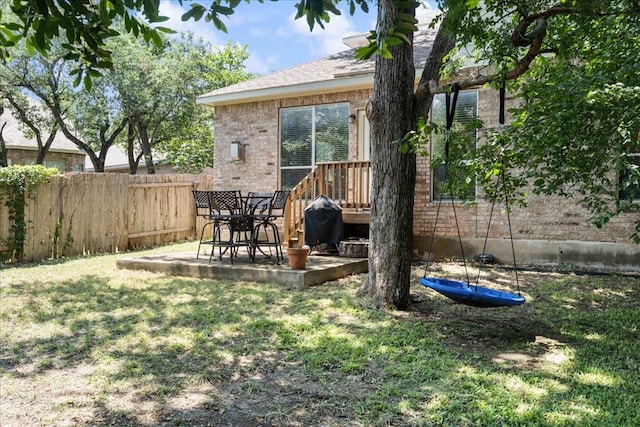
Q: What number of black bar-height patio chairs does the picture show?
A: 4